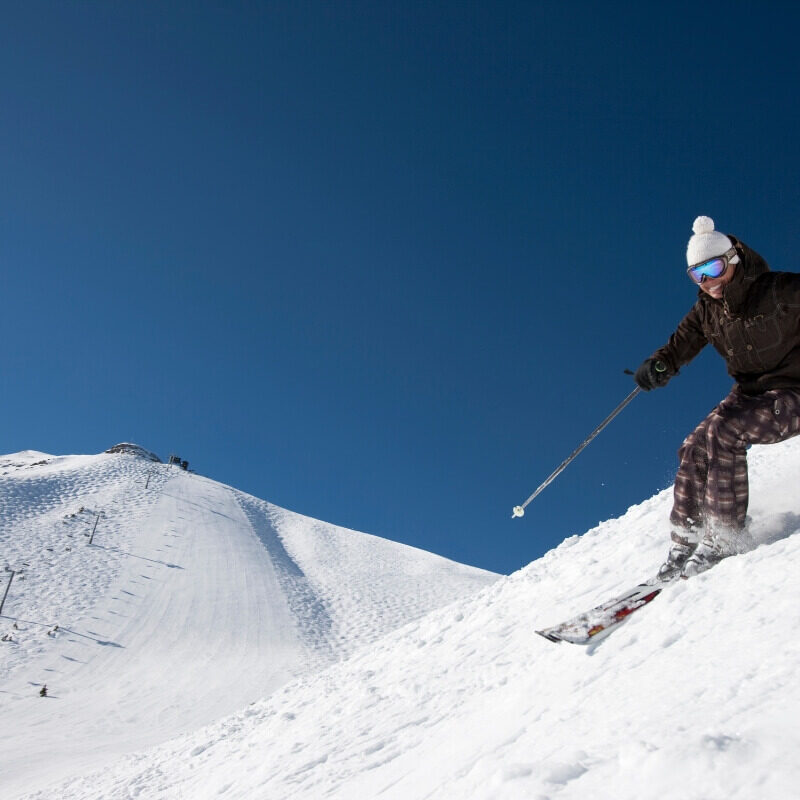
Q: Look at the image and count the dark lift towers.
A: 3